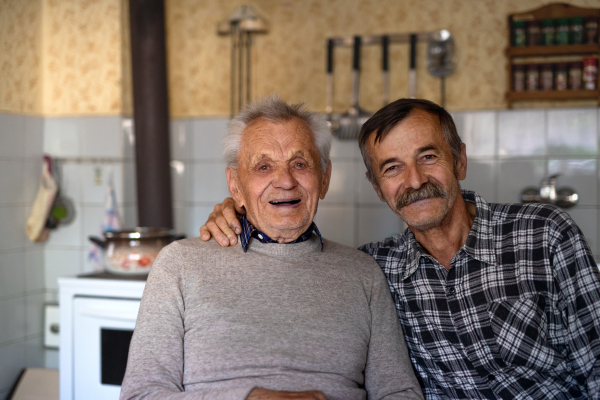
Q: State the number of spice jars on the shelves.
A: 12